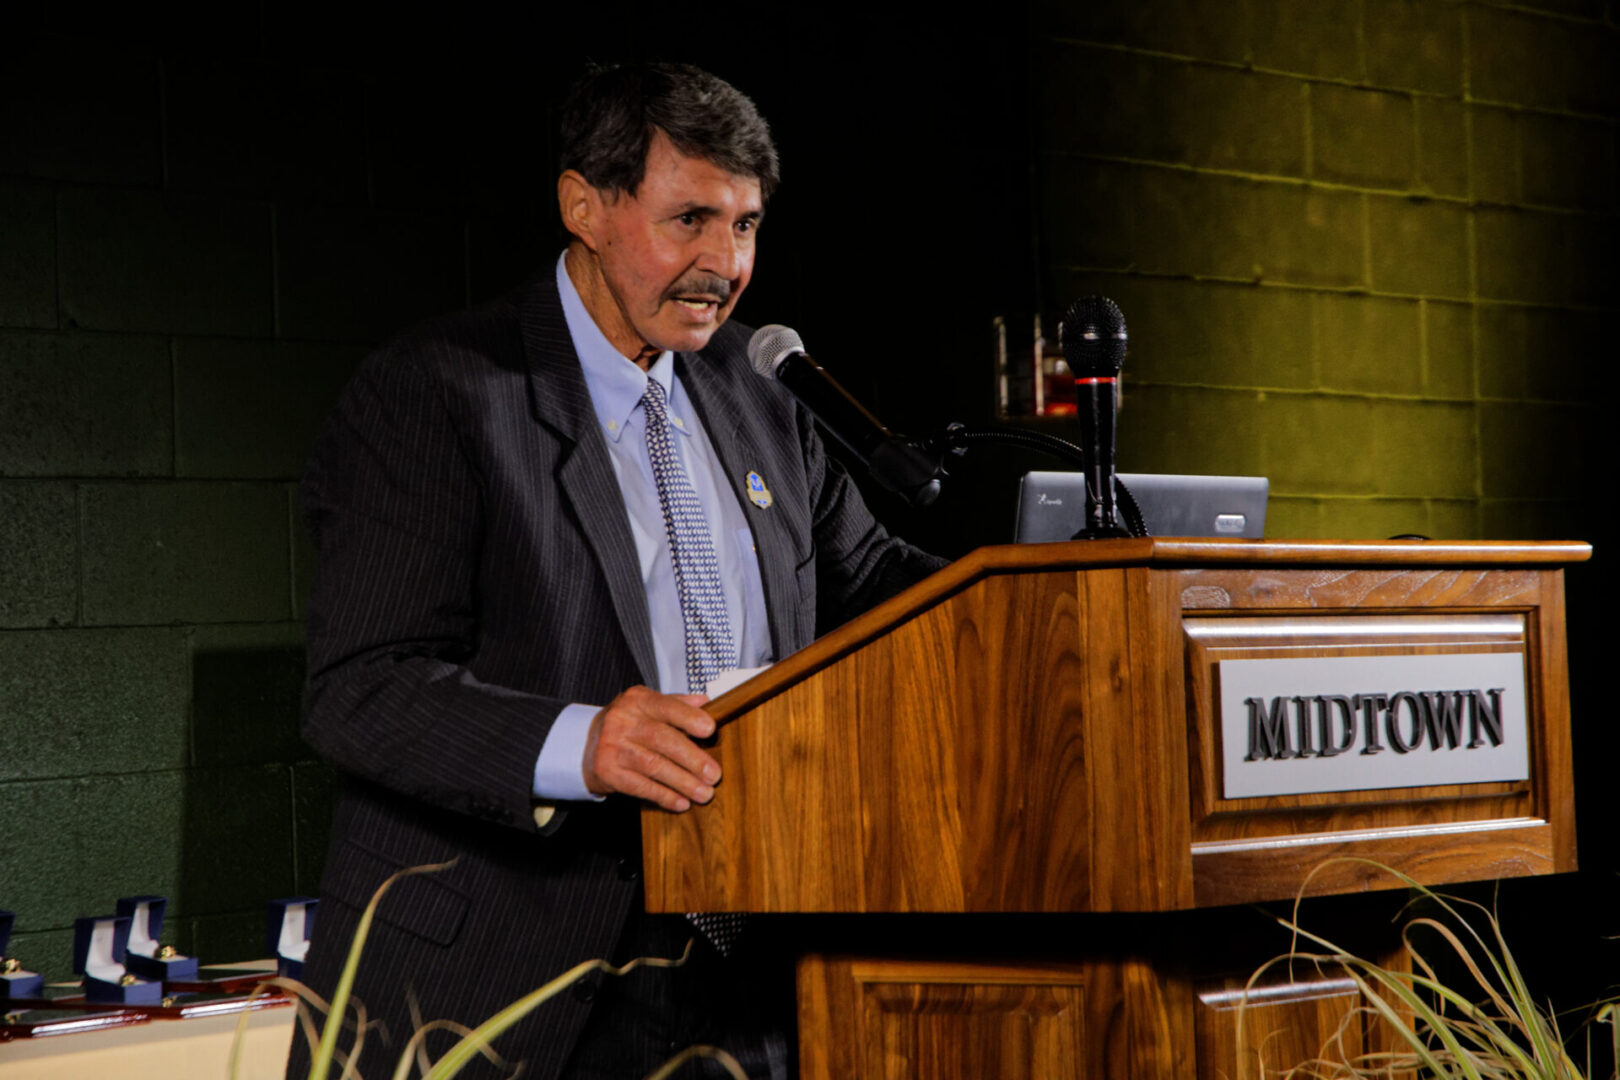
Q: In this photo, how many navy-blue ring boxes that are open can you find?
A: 4